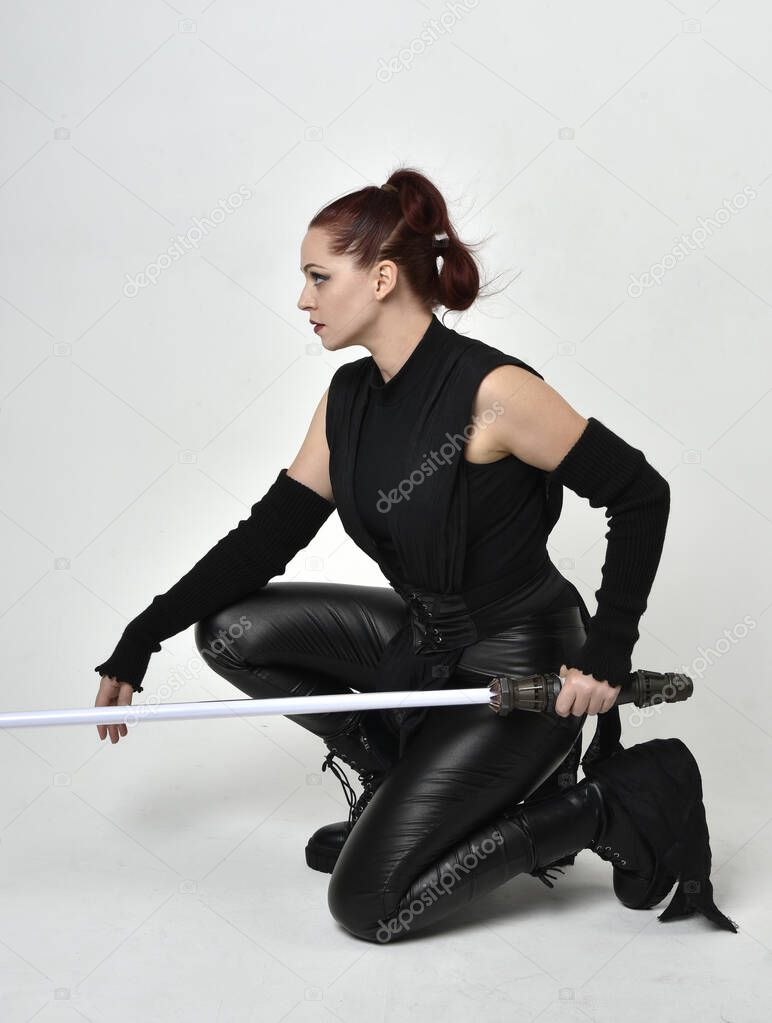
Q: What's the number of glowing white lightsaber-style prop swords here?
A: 1